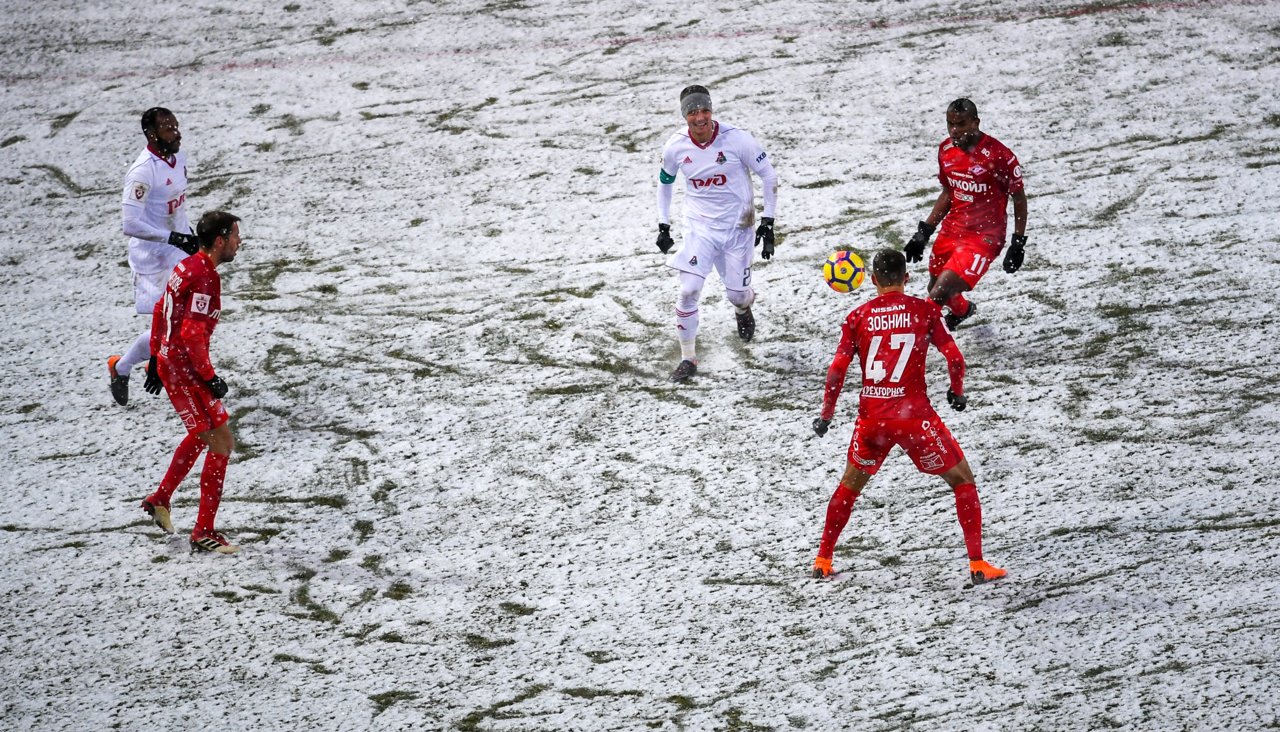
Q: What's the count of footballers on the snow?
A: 5